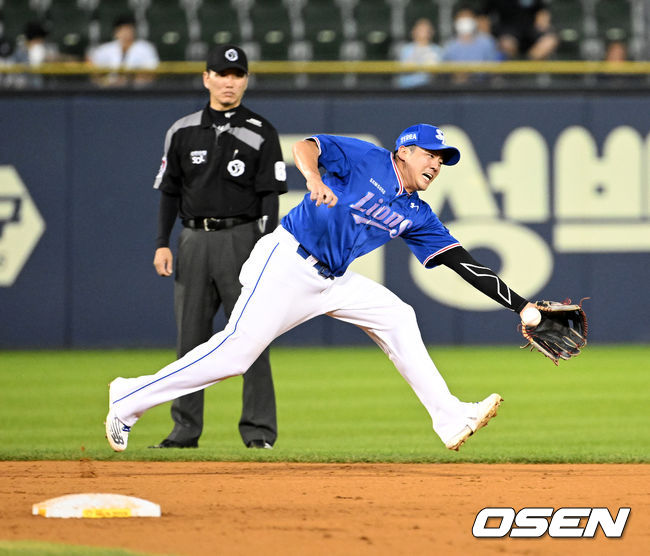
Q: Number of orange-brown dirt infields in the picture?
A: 1